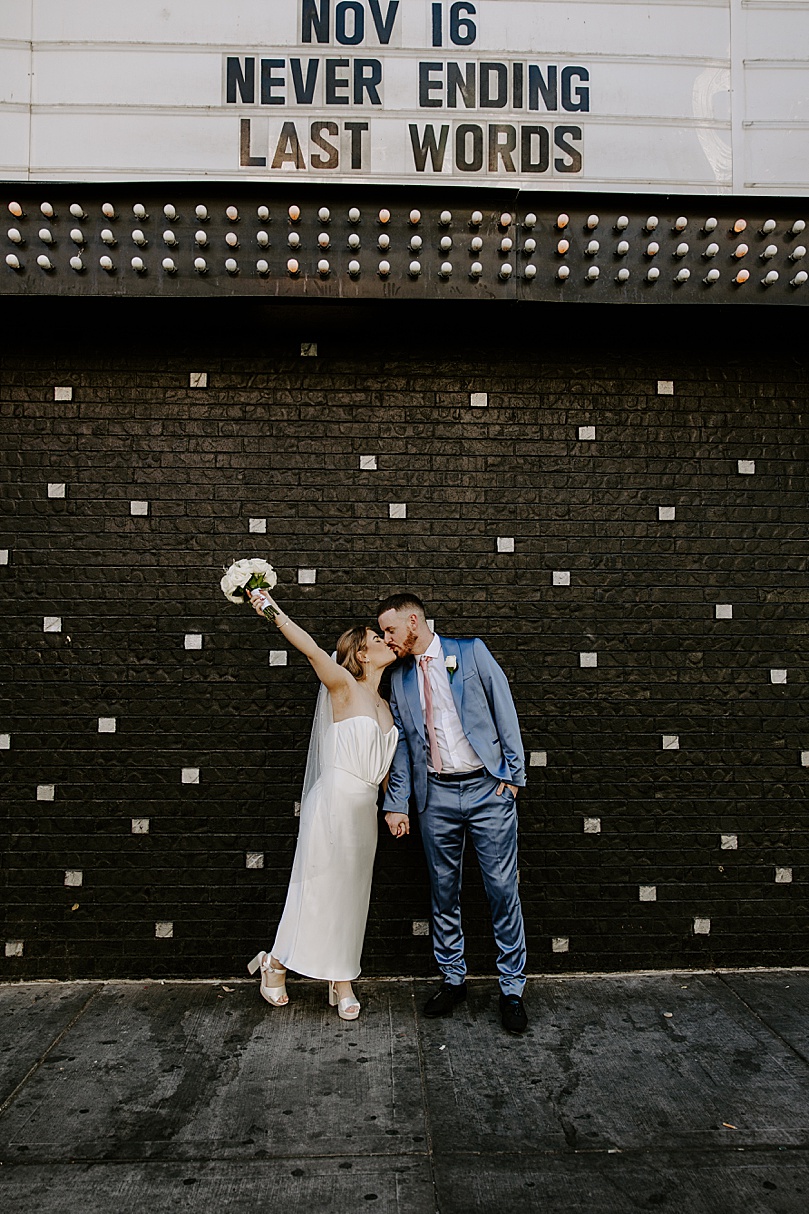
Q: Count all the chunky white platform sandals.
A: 2